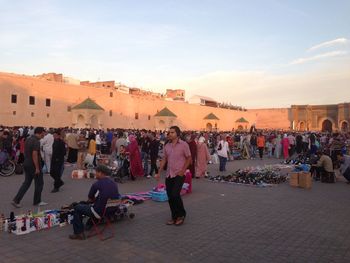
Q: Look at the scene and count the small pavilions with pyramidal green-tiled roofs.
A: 4